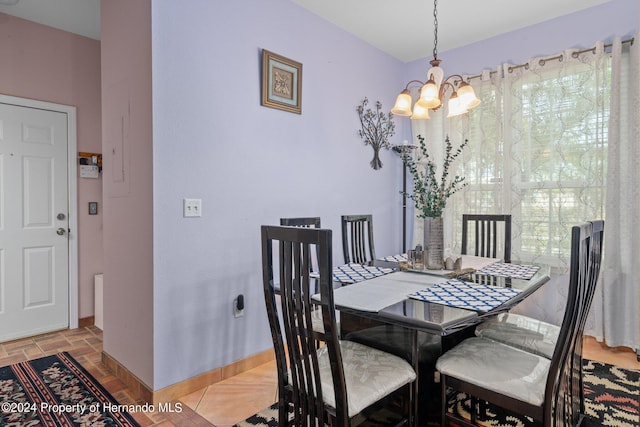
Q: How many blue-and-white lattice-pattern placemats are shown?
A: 4